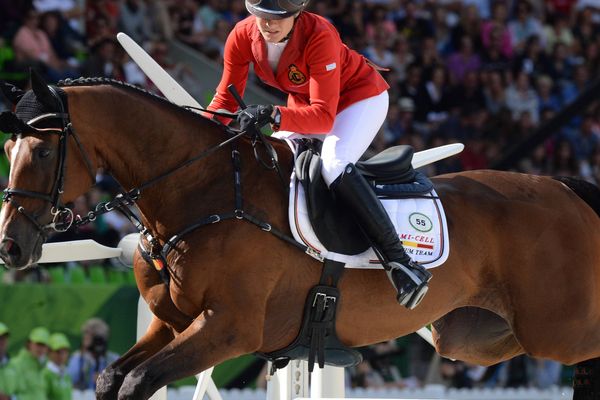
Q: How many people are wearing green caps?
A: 3